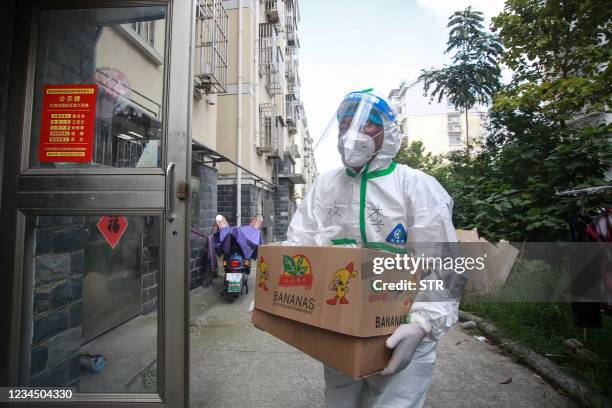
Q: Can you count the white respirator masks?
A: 1